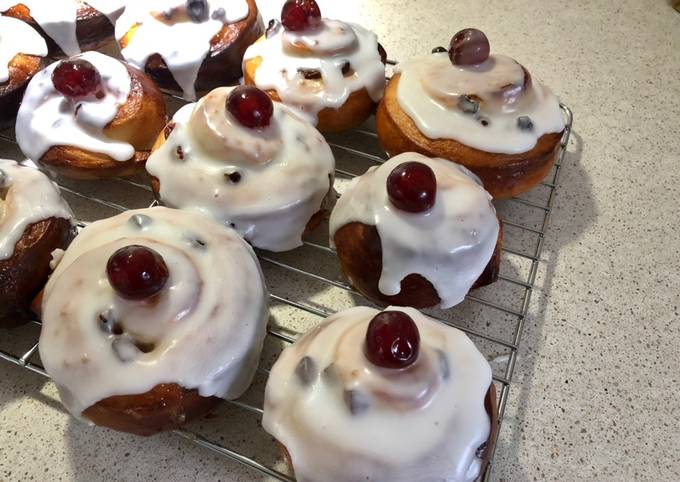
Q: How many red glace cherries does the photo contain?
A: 7